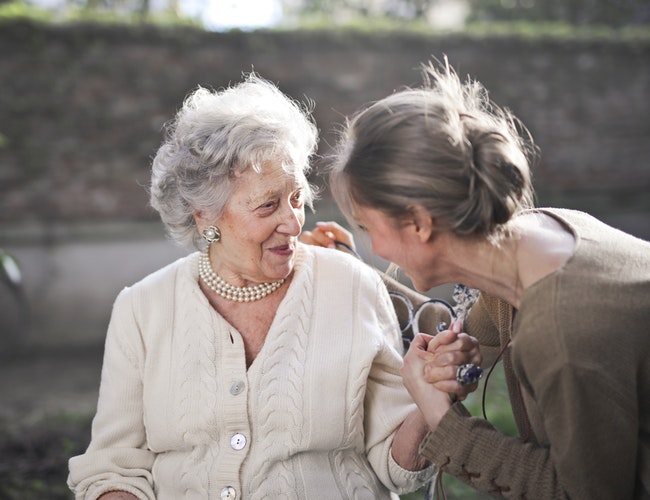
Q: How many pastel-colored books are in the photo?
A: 0